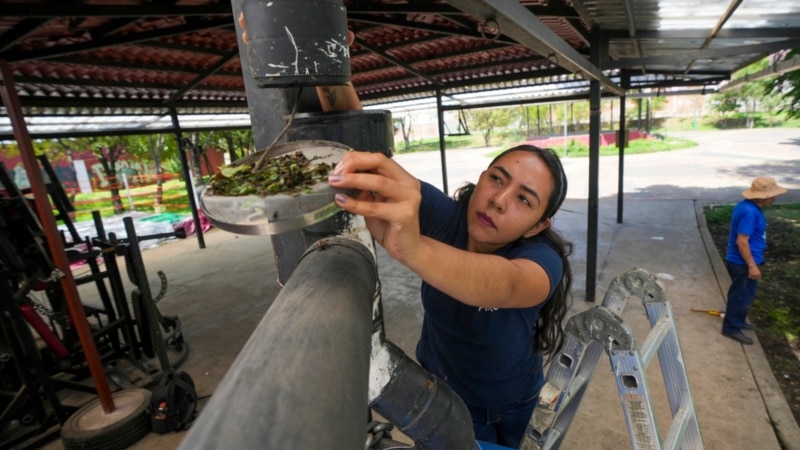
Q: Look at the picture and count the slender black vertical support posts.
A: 4